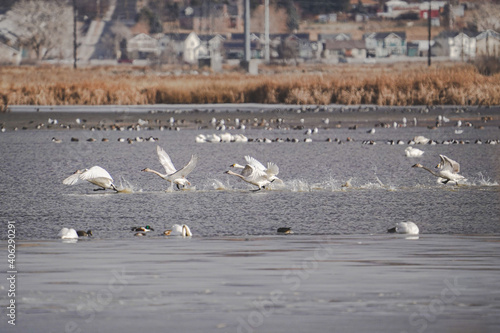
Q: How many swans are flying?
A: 5